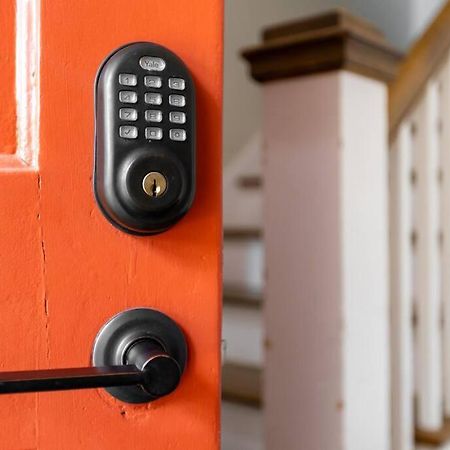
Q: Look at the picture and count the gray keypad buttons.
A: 12